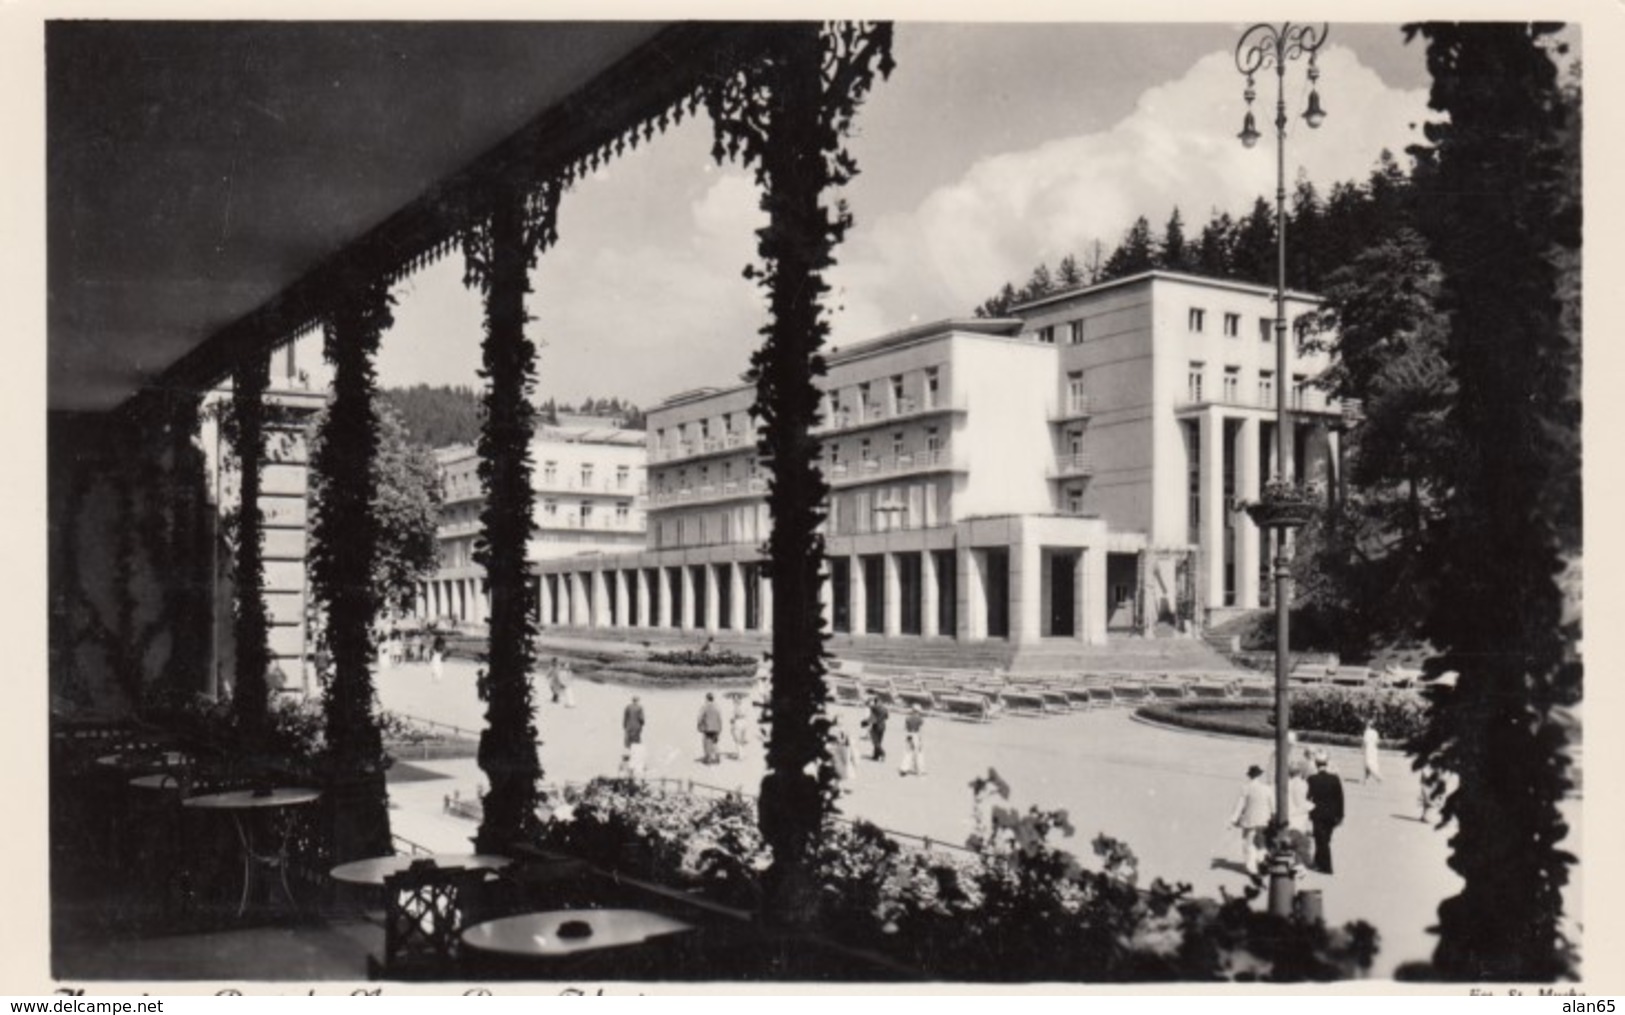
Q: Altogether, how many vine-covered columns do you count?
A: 5